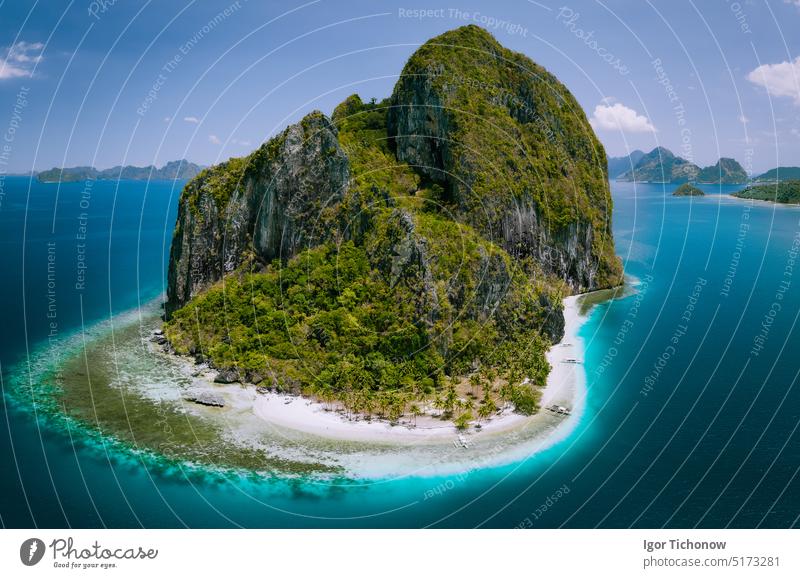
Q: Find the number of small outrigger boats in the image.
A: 4